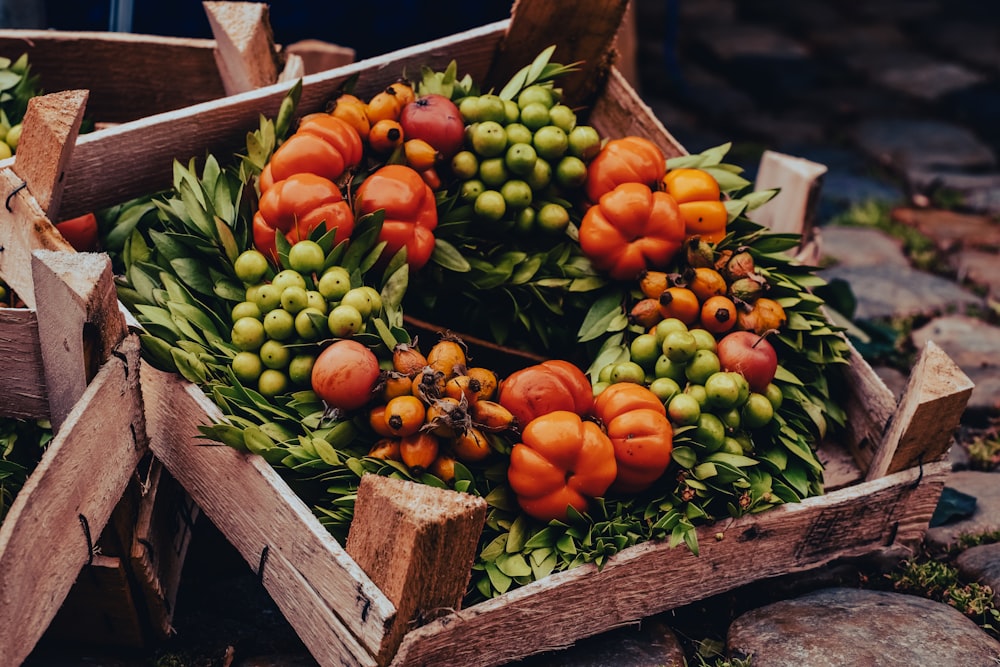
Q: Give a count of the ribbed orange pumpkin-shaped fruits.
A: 9